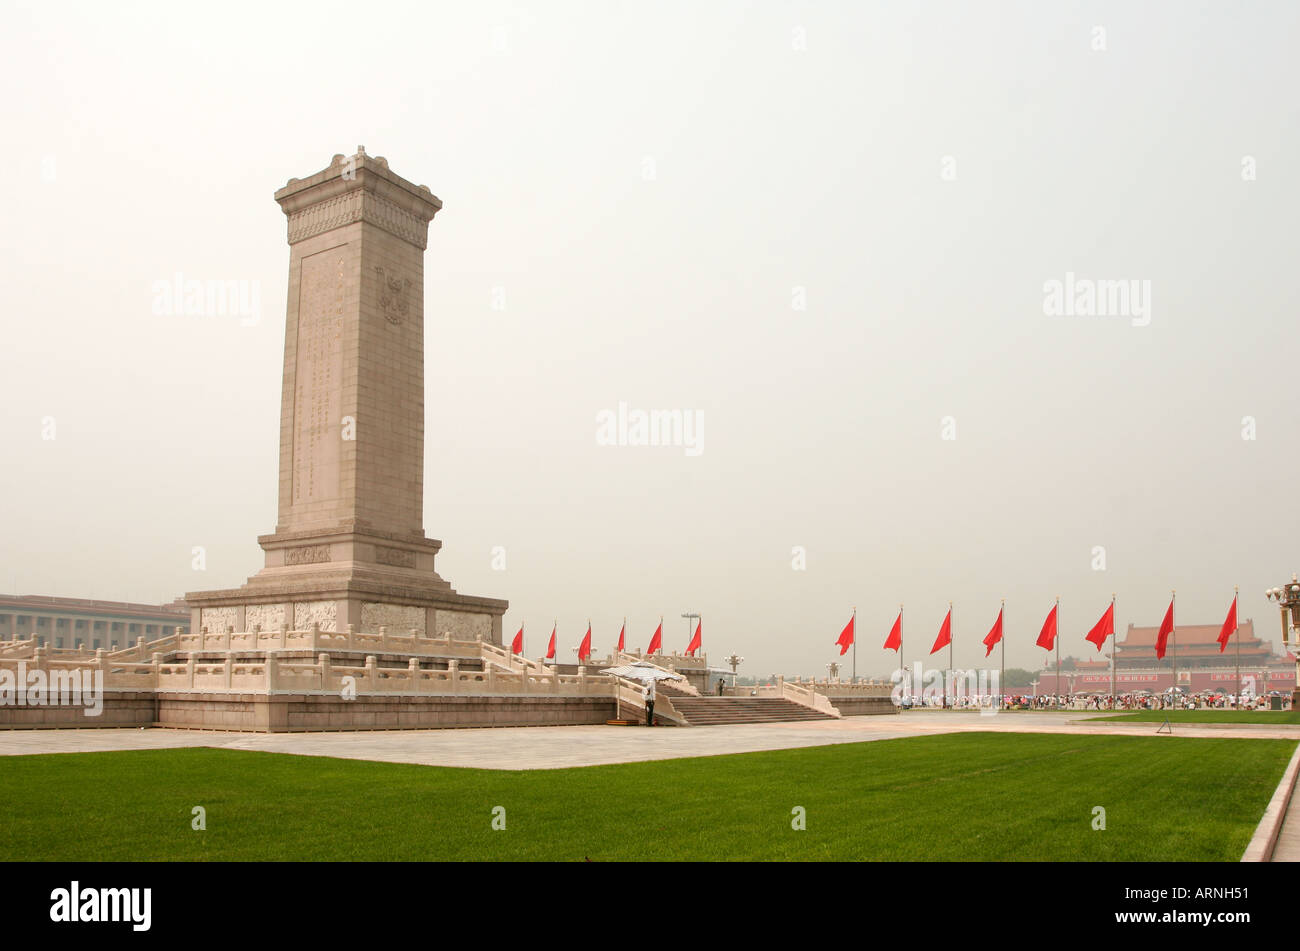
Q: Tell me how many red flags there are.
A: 14